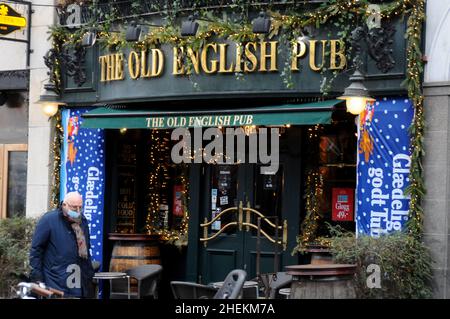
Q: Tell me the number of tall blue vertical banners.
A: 2